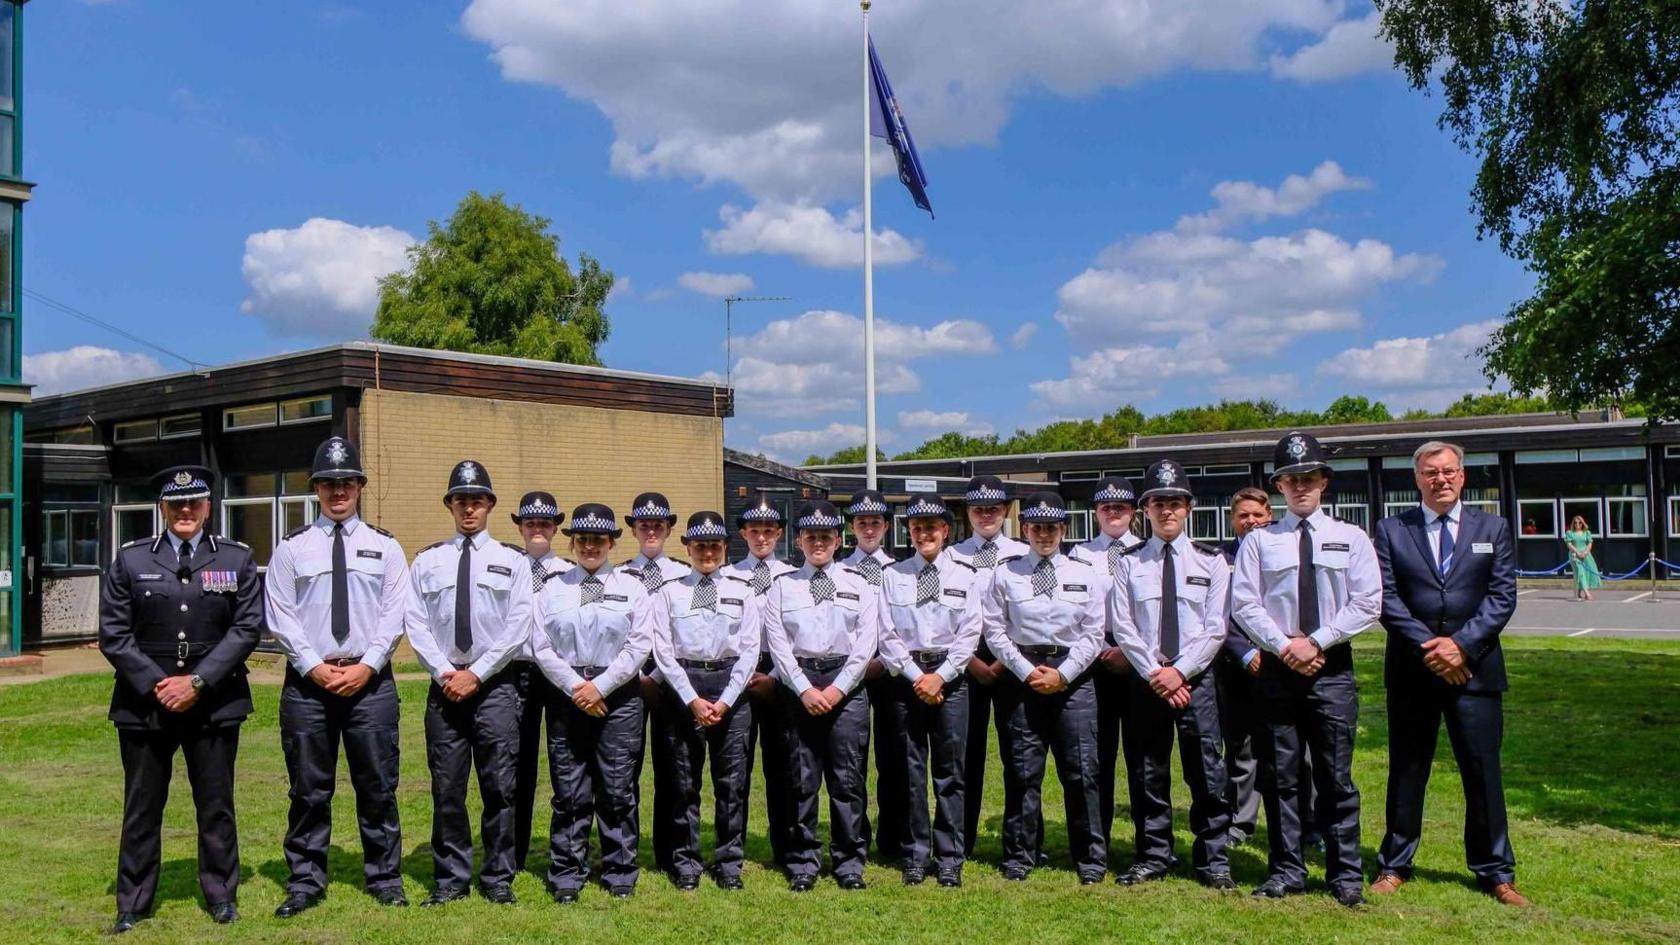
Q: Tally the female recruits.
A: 11